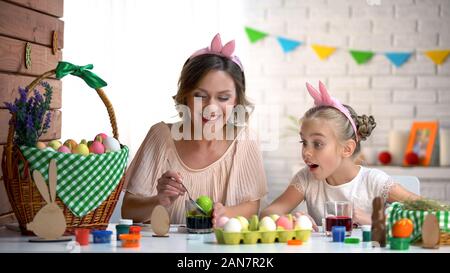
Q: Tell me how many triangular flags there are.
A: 6